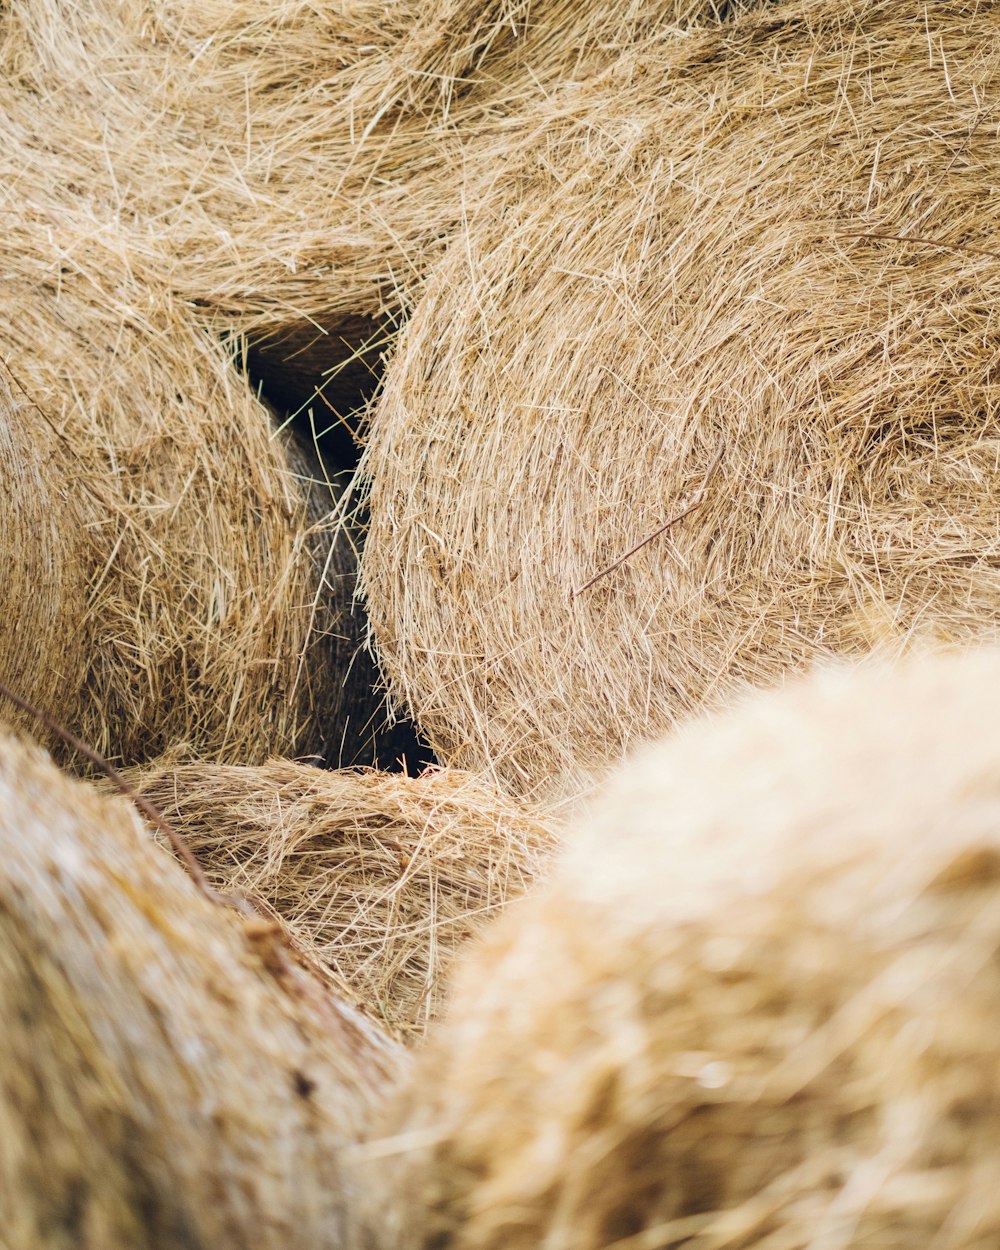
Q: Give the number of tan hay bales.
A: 6